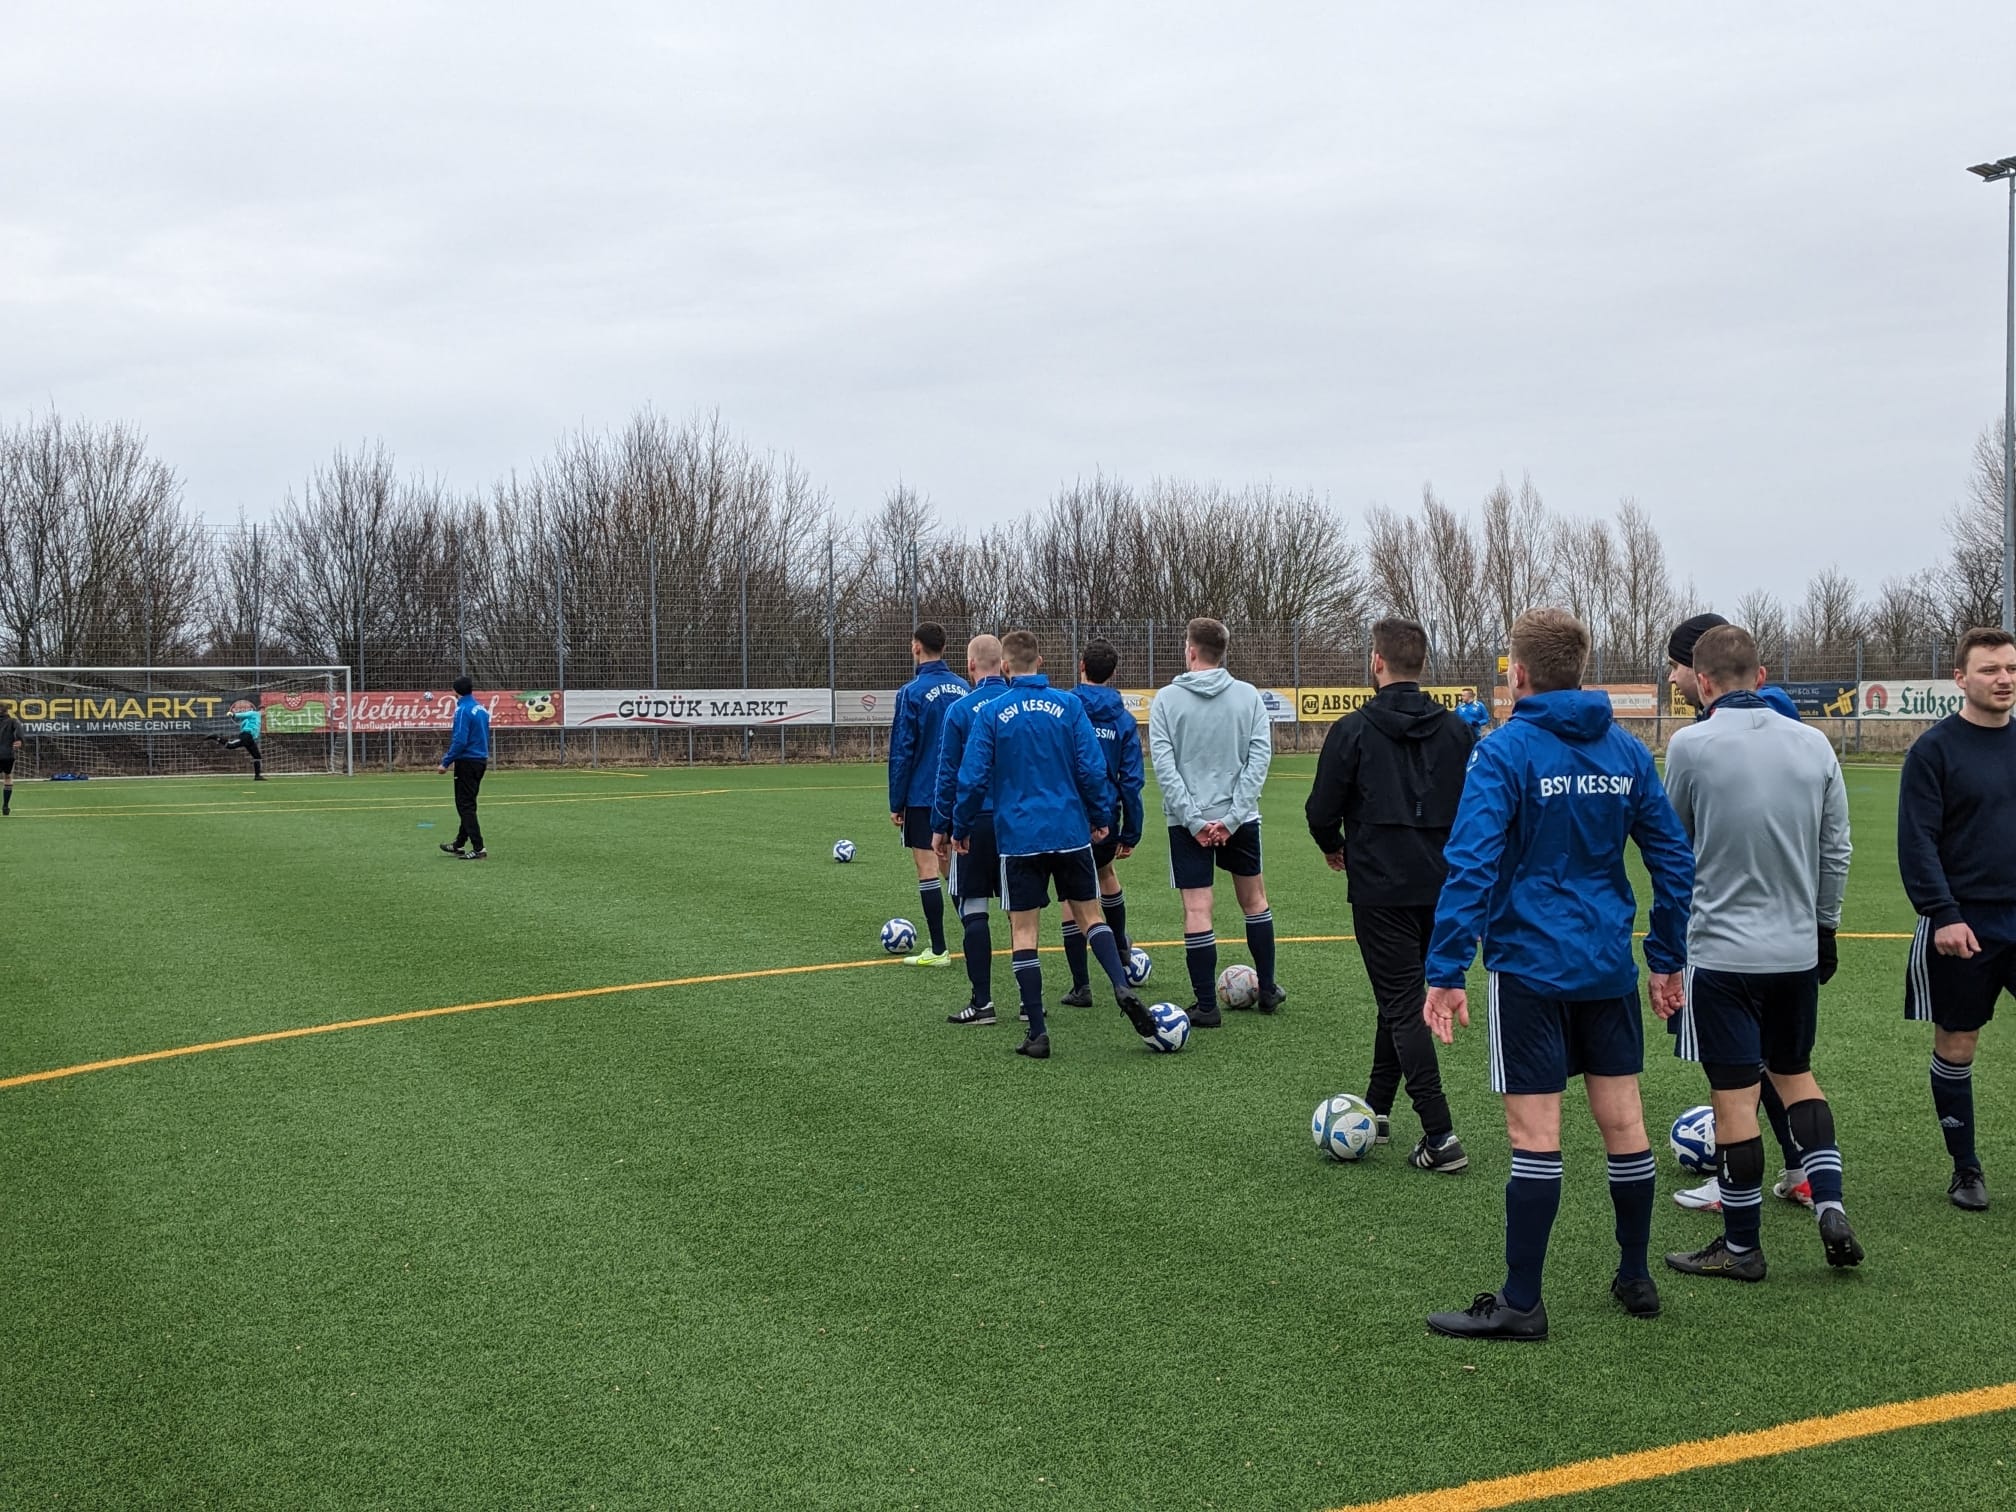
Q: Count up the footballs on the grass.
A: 7